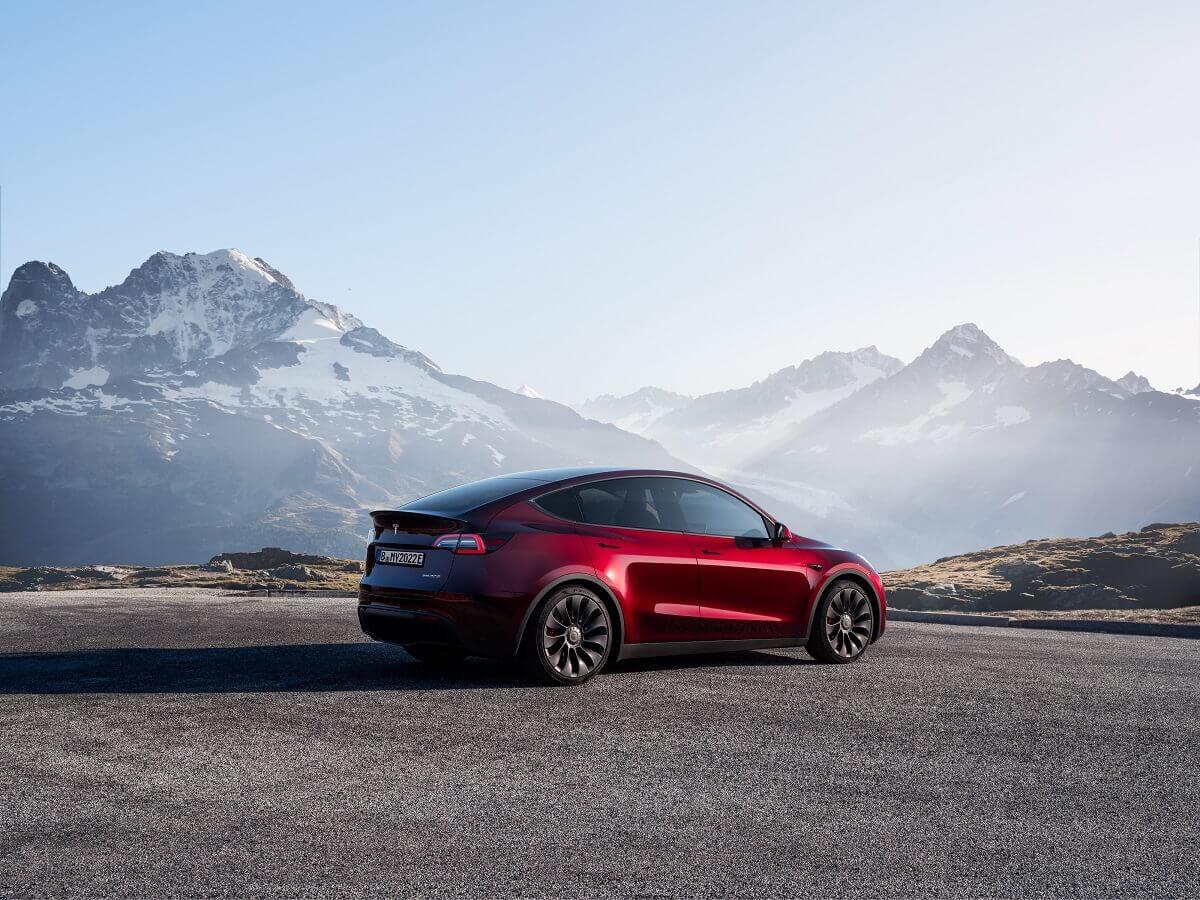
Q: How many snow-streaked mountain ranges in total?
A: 2